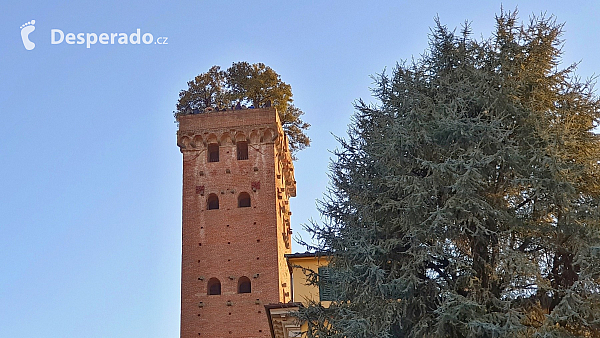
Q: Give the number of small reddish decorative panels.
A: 2